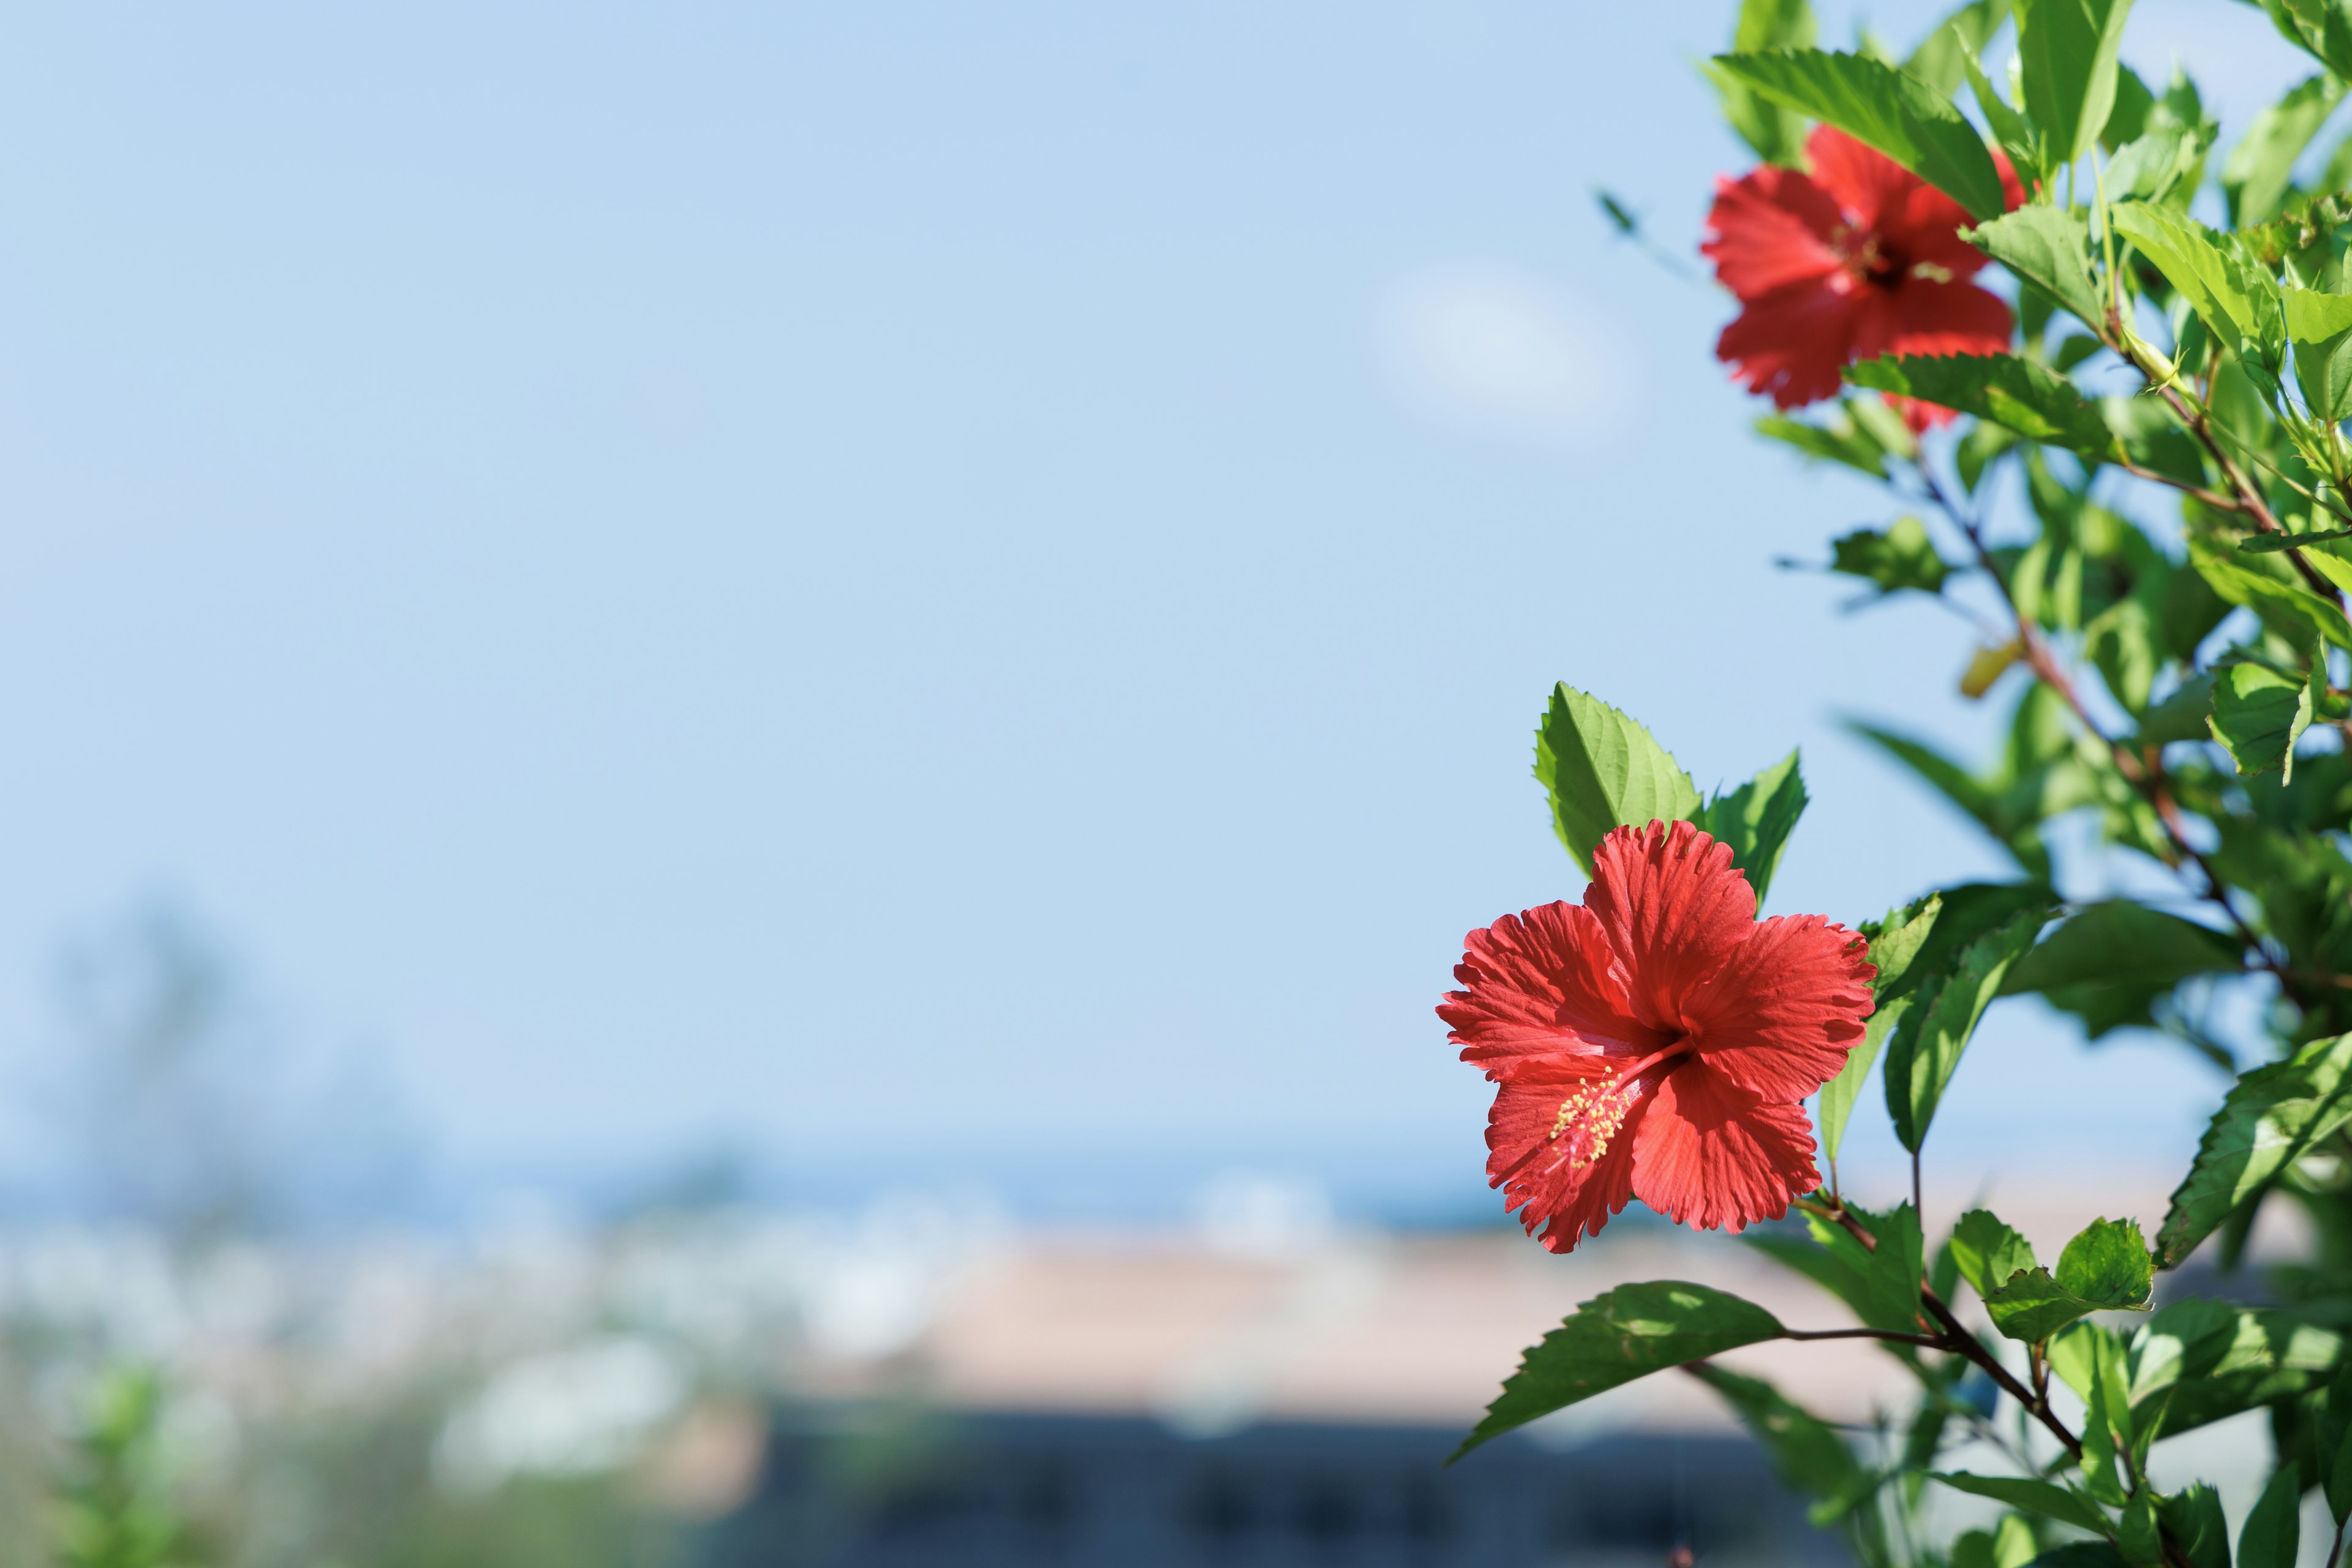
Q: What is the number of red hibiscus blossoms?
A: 2